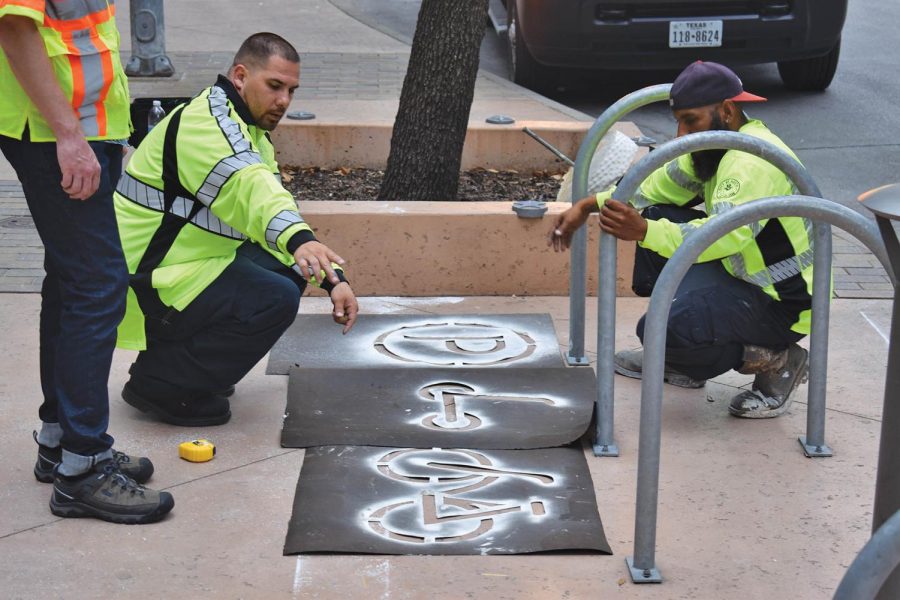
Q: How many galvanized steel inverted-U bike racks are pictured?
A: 4